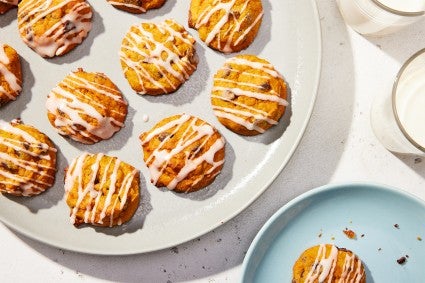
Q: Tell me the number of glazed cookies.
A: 12